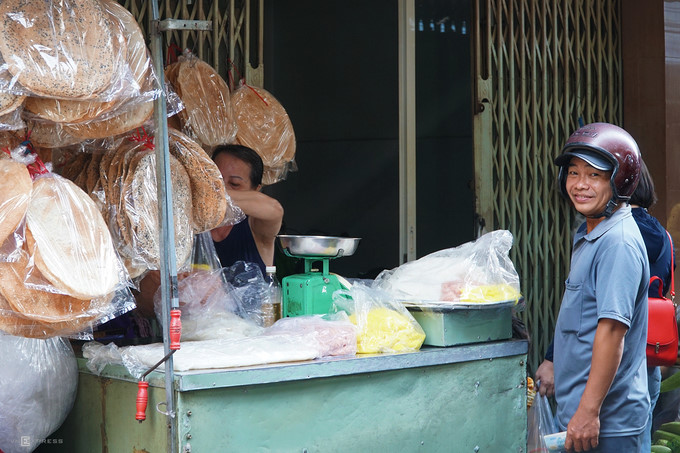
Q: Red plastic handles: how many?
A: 2